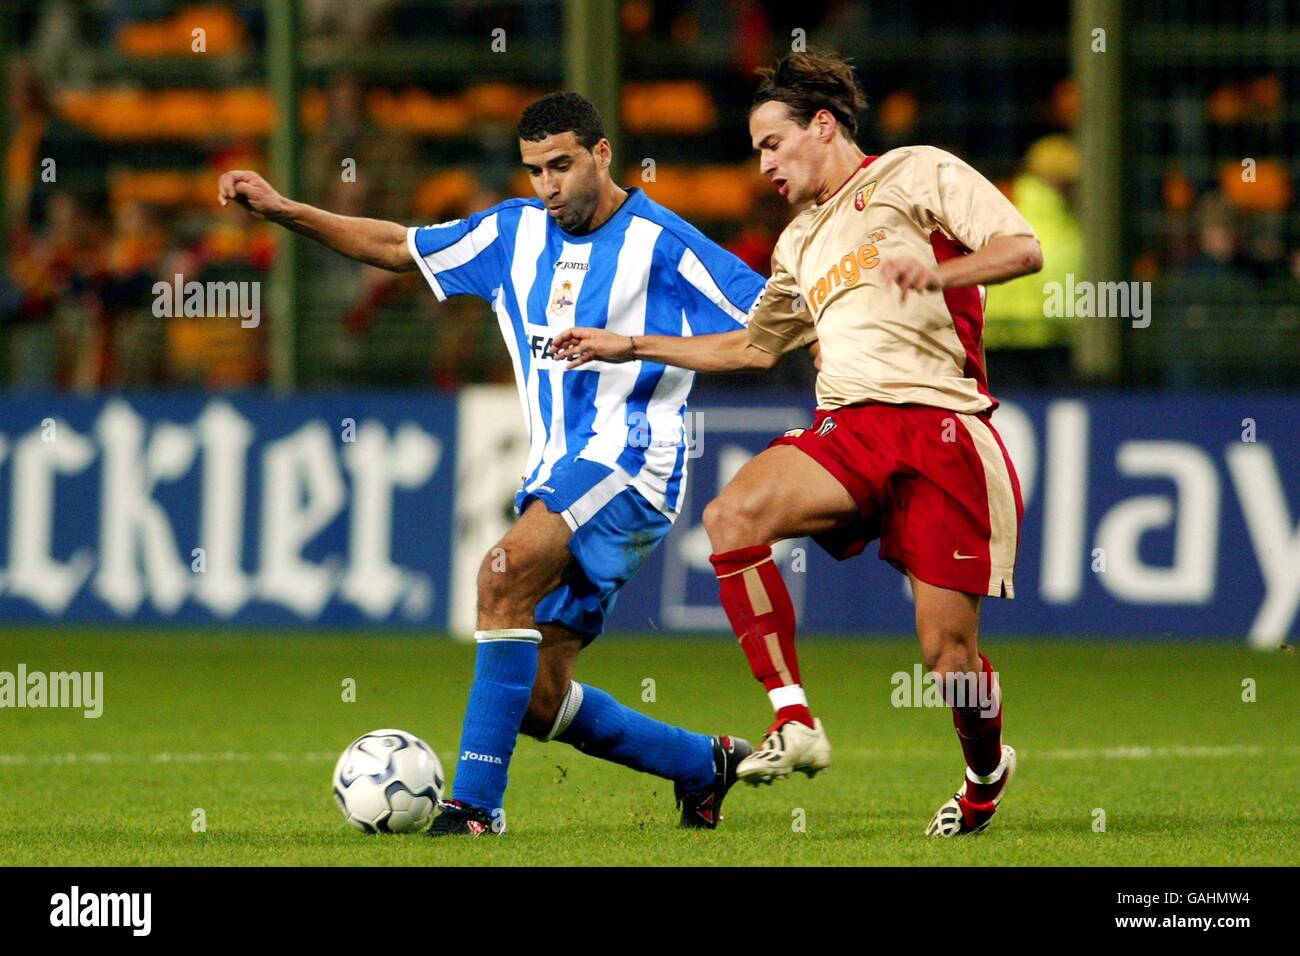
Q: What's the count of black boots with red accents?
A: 2